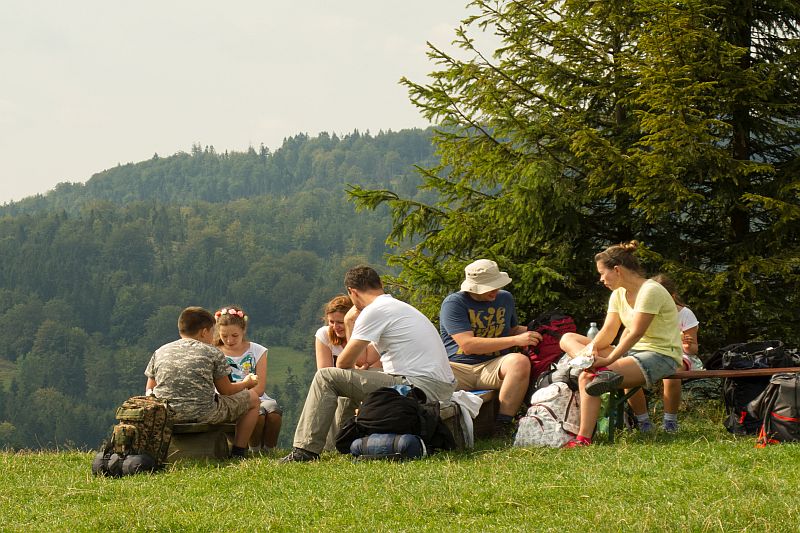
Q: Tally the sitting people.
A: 7